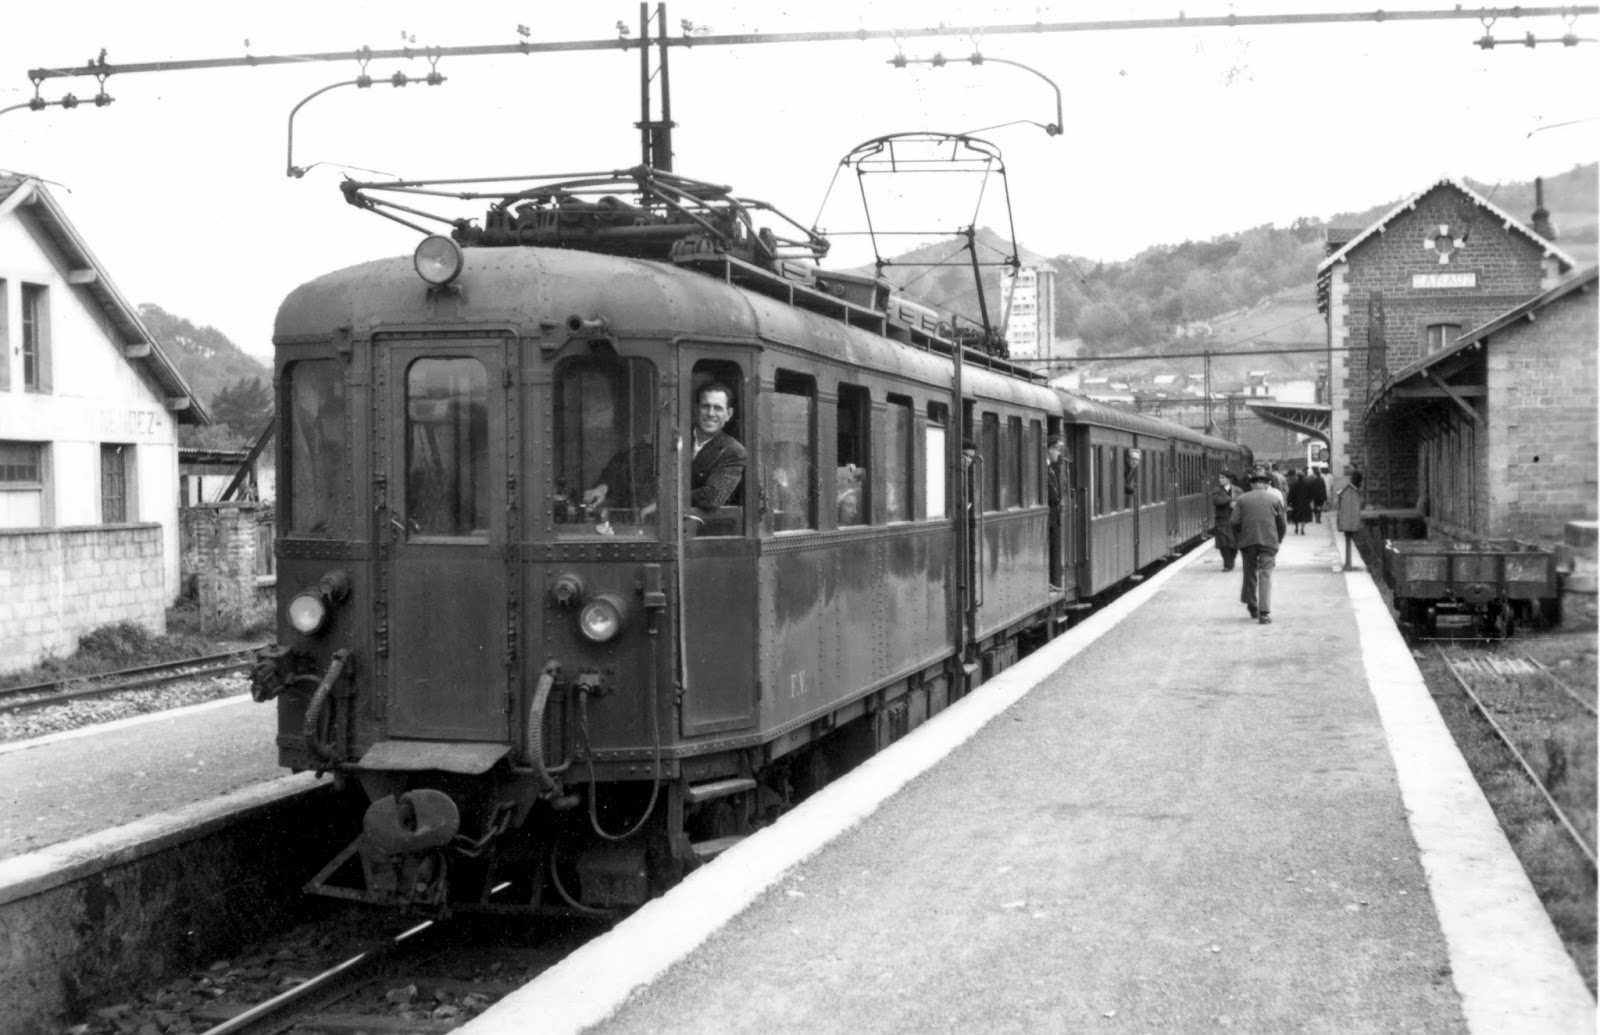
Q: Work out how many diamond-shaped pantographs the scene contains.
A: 2